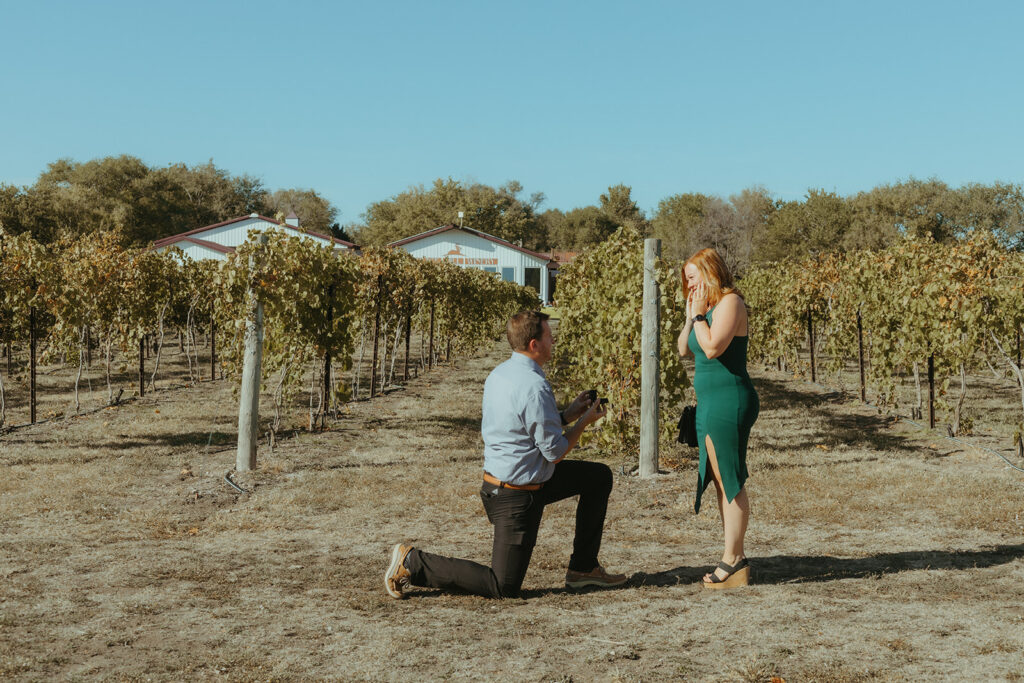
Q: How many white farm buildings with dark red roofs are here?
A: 2